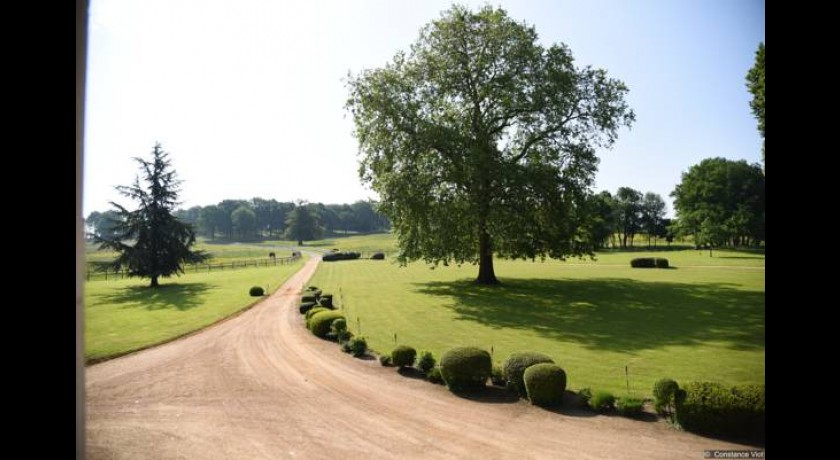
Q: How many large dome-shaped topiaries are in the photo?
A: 3